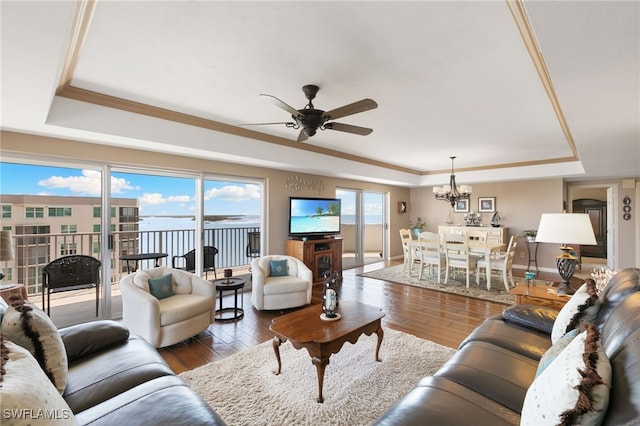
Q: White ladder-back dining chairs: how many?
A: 6